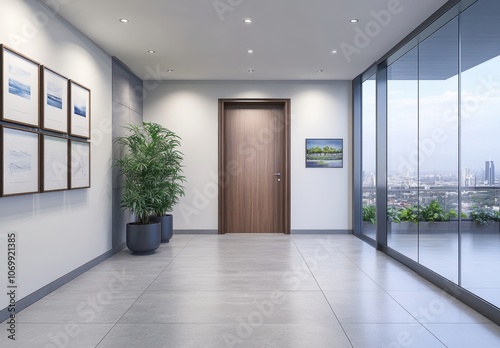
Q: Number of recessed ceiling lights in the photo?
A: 9